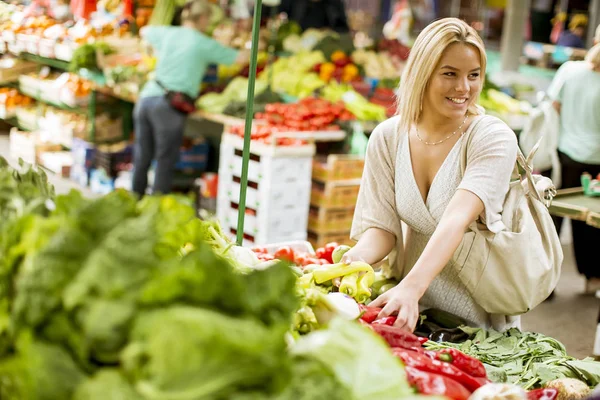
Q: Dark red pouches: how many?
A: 1